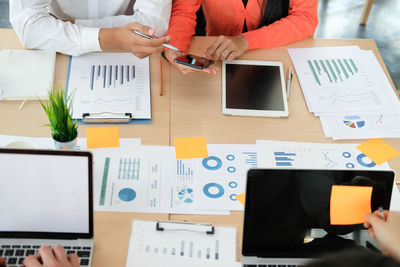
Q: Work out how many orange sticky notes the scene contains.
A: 5